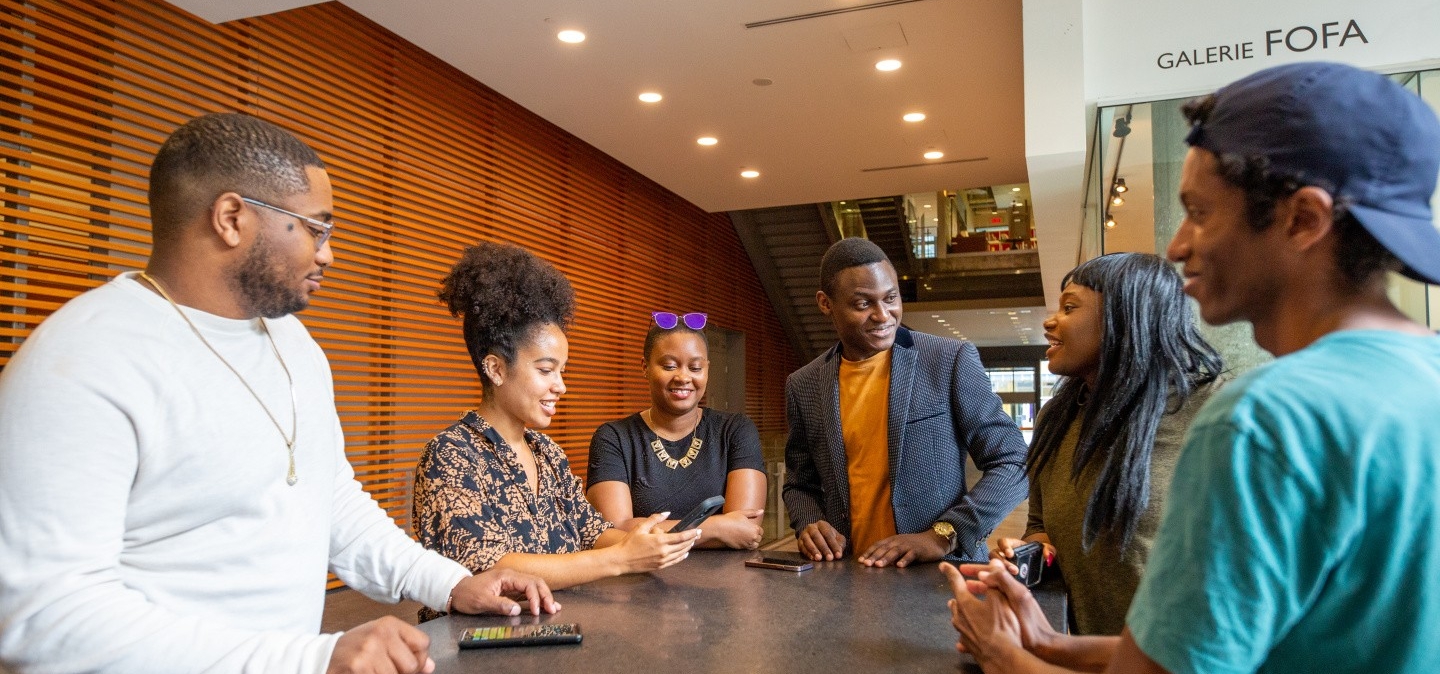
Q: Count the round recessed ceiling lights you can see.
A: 7